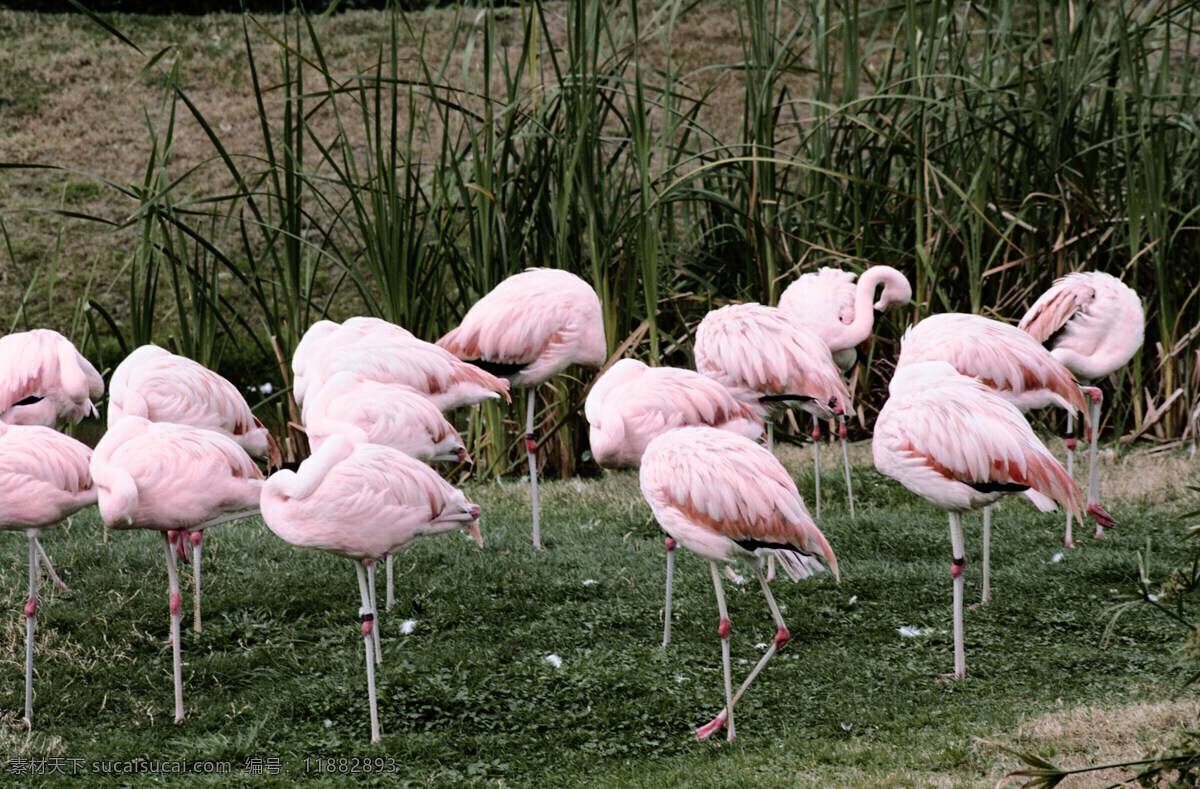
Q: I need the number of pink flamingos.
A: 15